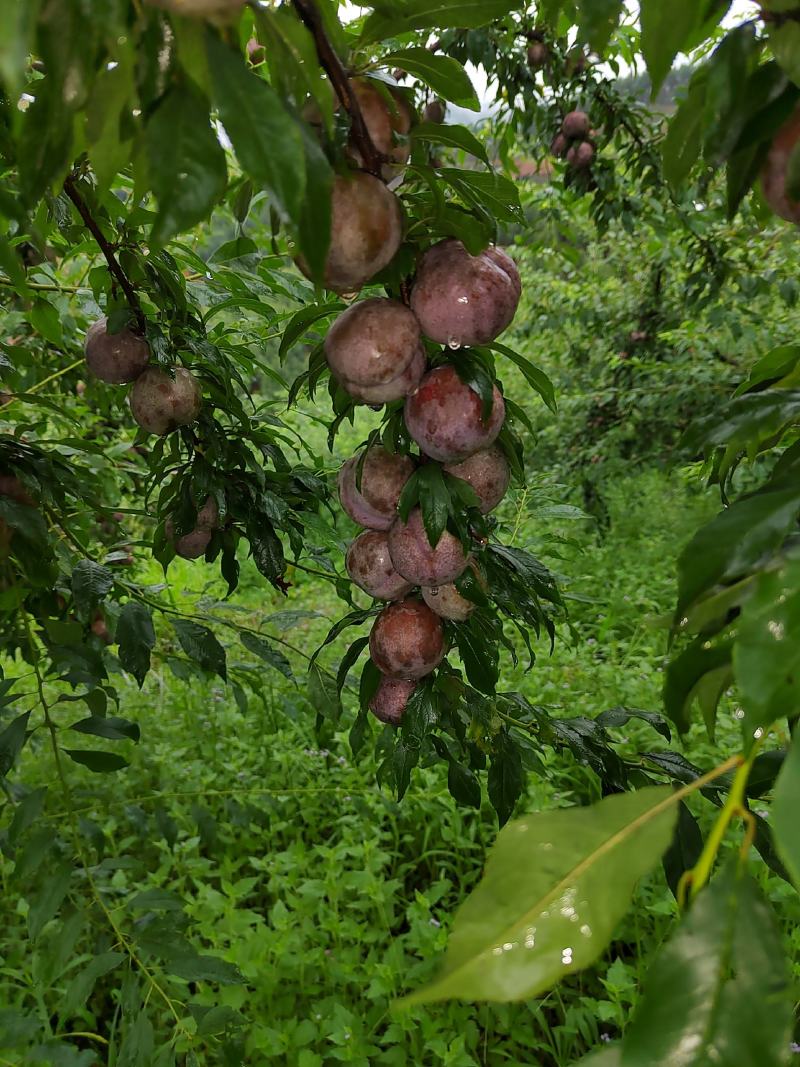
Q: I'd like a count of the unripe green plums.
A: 0